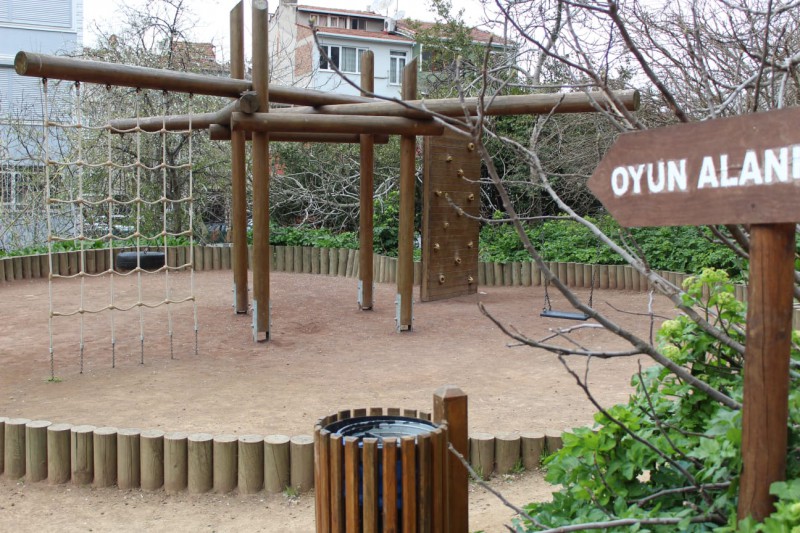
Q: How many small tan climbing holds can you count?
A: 12